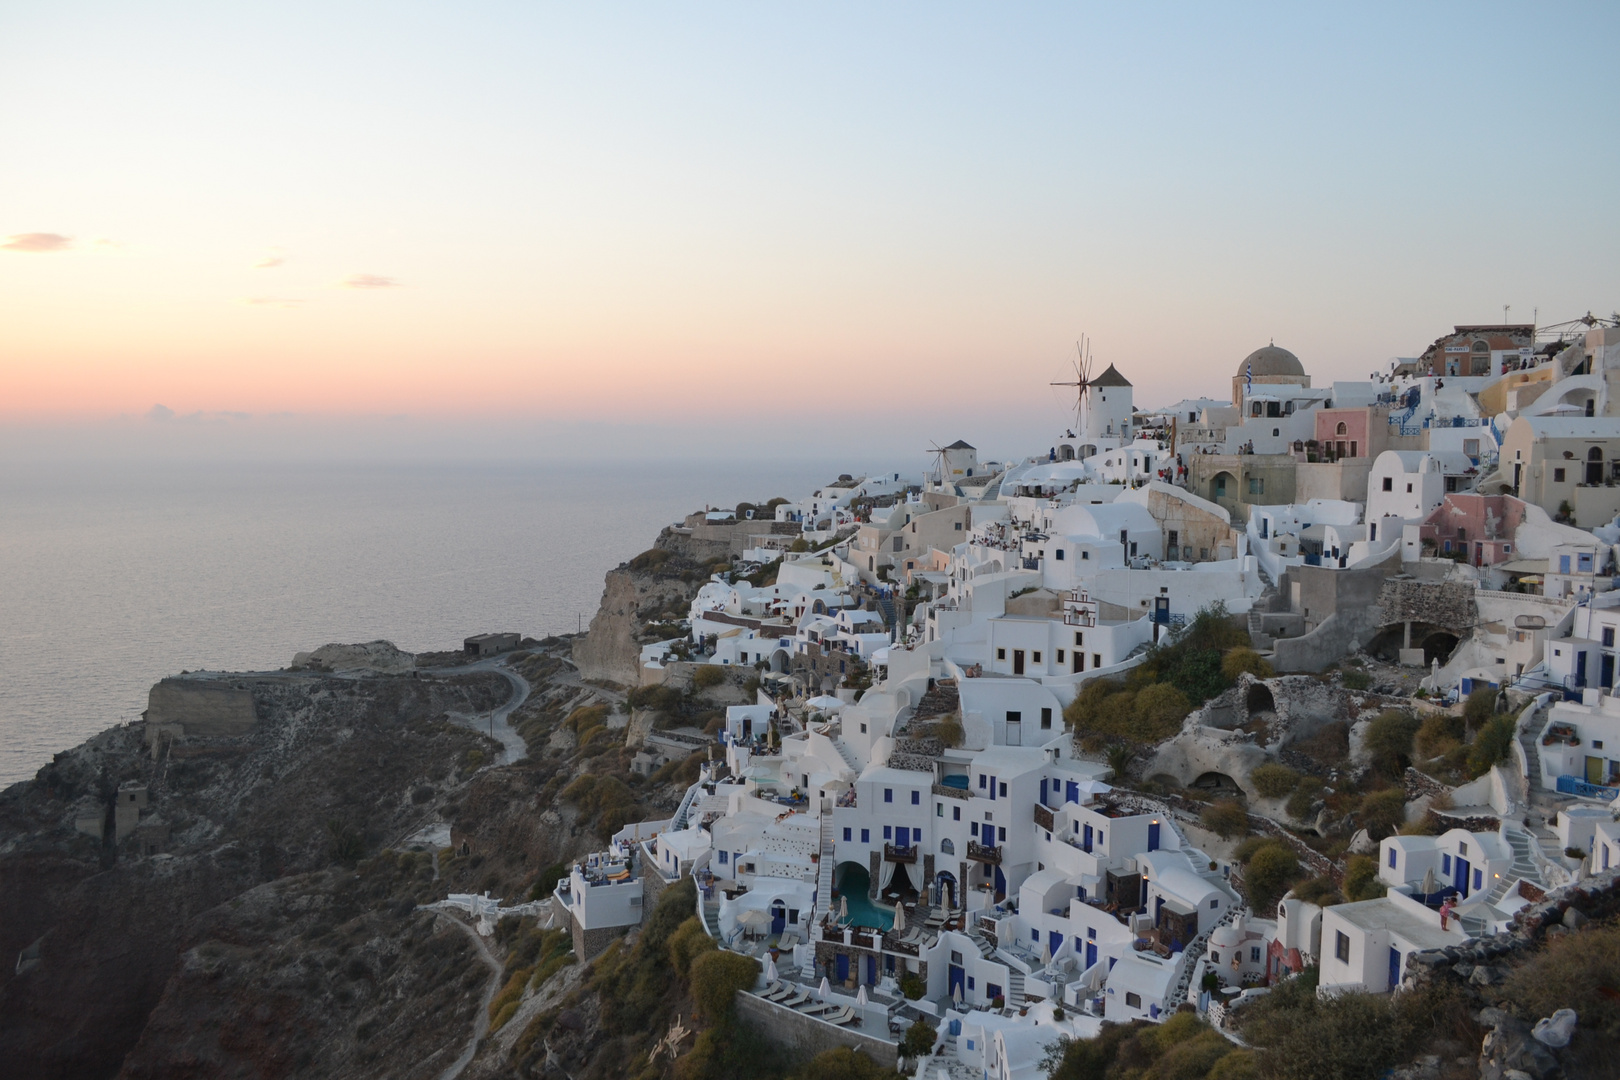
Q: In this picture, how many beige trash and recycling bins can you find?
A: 0